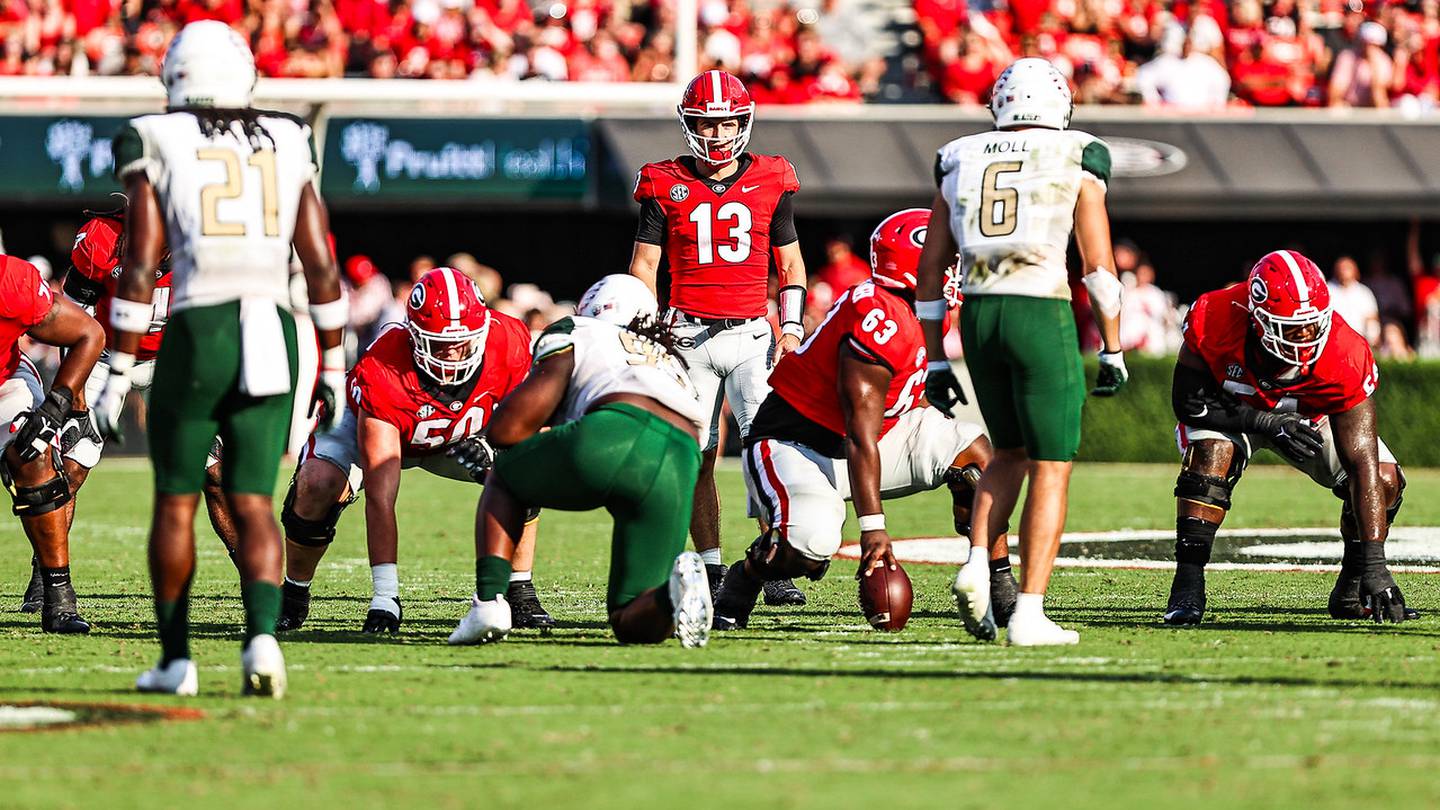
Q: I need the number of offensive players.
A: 6